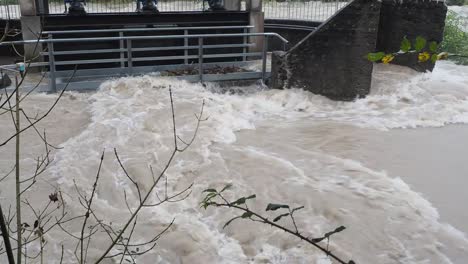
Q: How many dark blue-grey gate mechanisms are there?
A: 3